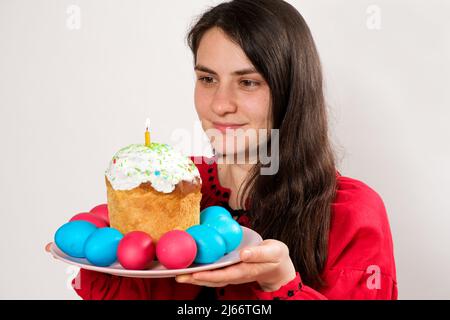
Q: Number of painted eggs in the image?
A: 9